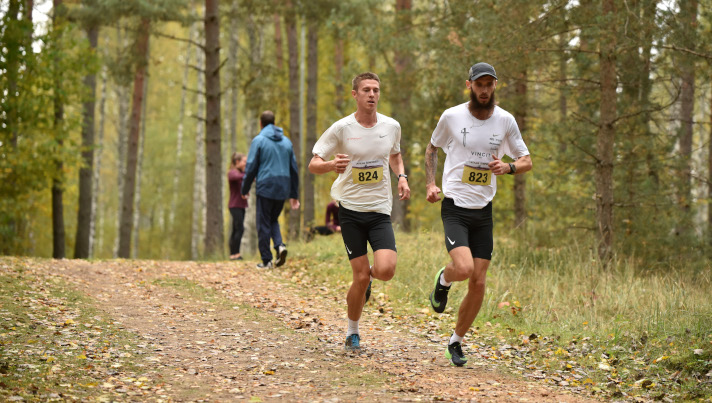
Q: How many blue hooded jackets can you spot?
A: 1